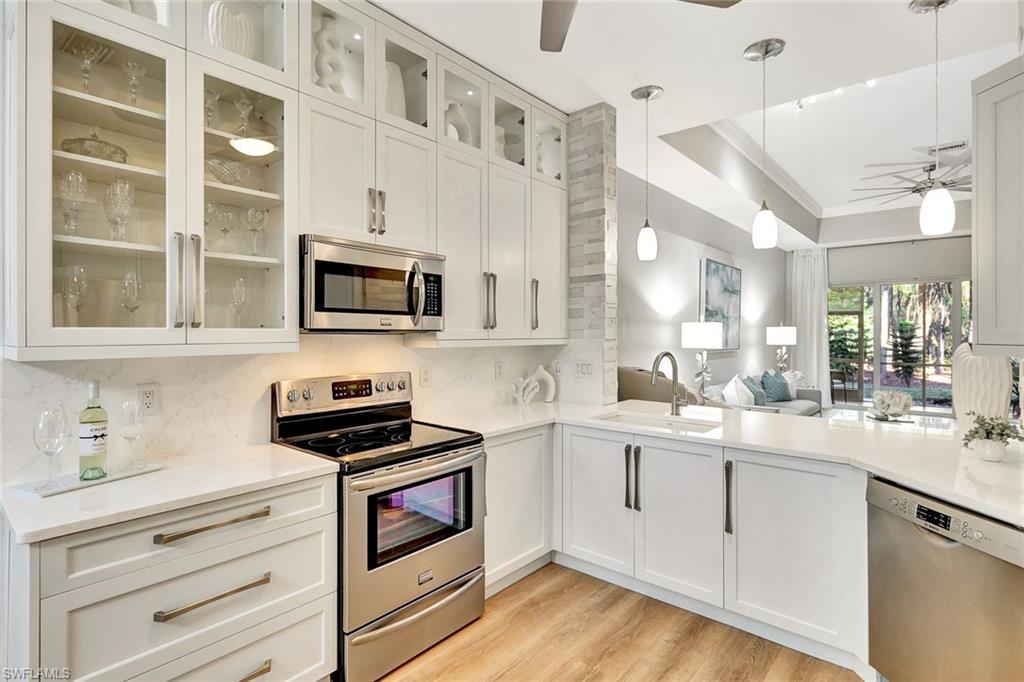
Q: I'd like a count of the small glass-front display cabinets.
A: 7